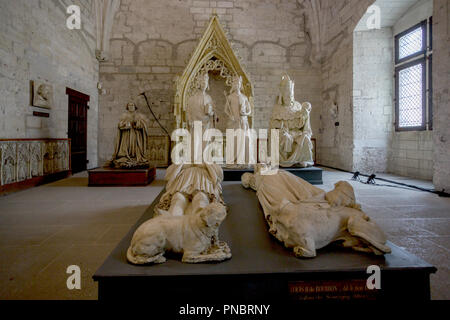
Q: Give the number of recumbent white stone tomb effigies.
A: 2